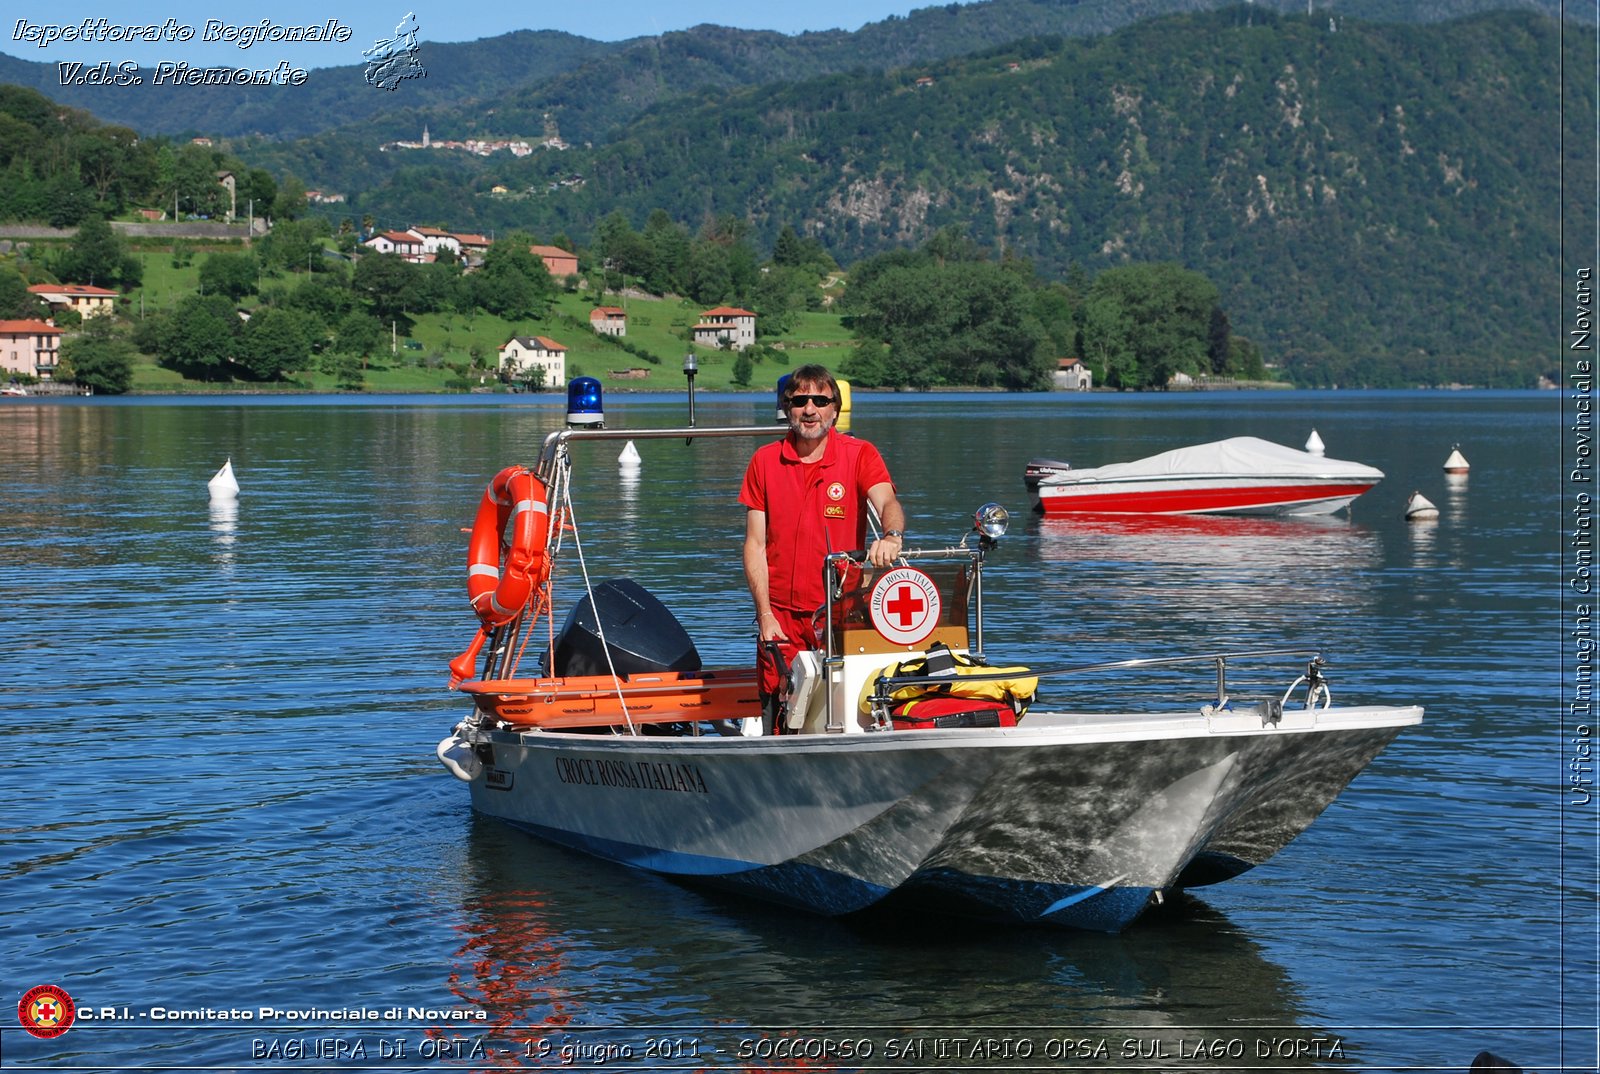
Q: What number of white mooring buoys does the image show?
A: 5